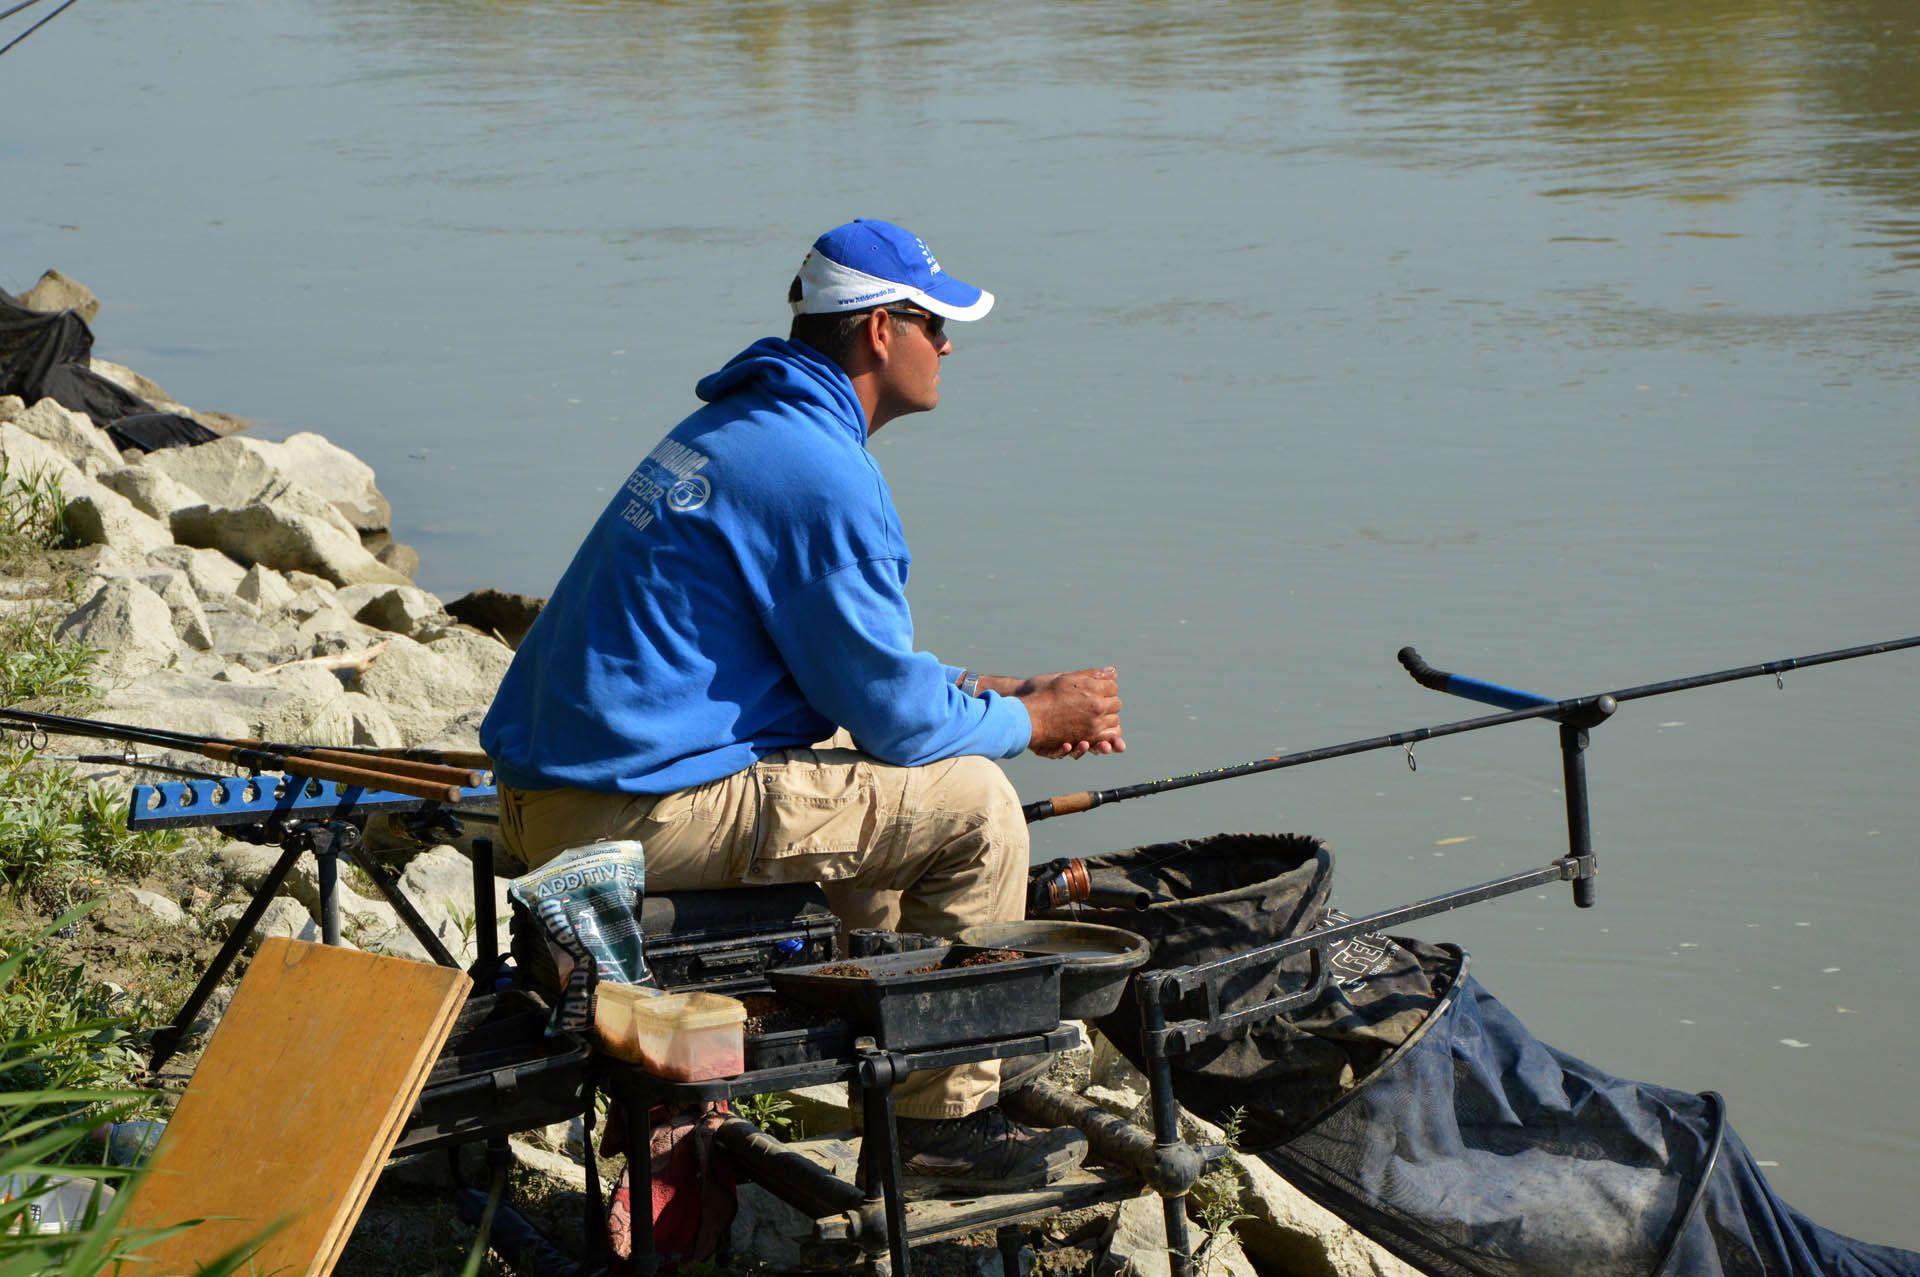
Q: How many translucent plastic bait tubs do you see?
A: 2